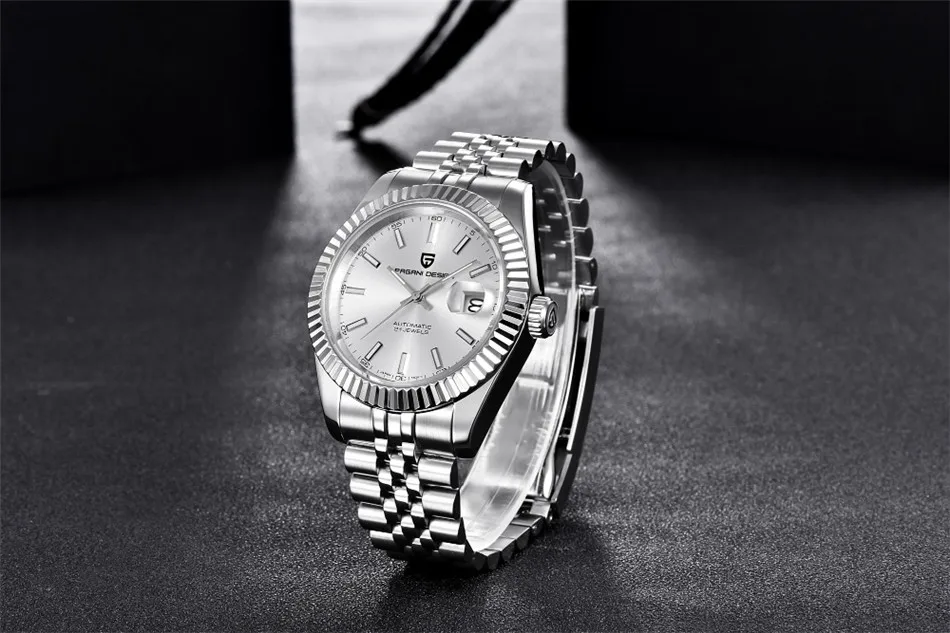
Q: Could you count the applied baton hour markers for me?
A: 11